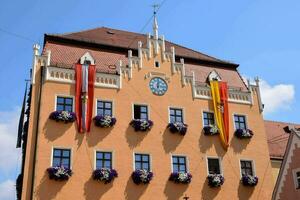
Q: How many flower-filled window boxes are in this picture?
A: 12